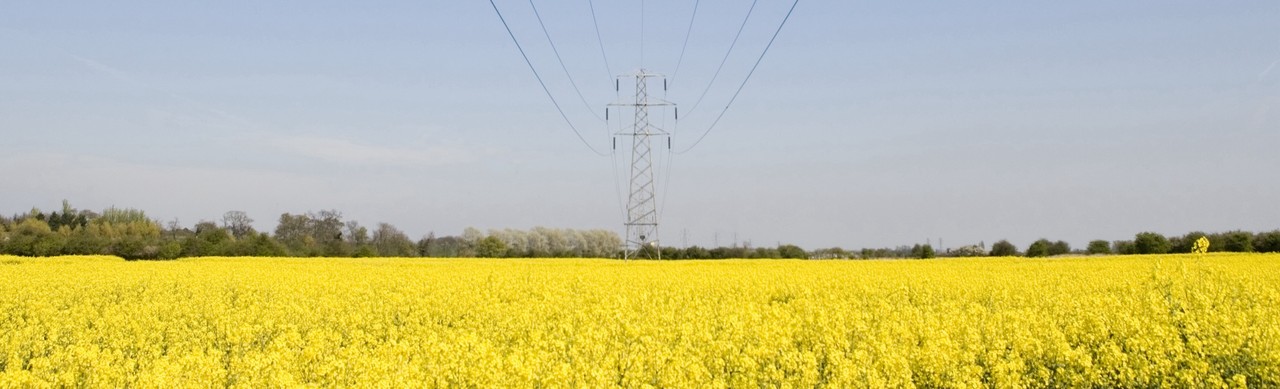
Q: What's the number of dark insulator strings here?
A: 6